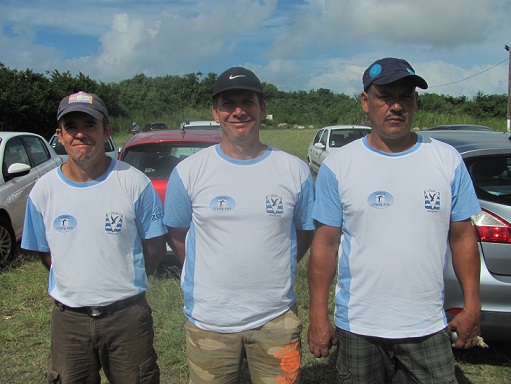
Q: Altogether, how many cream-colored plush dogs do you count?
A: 0